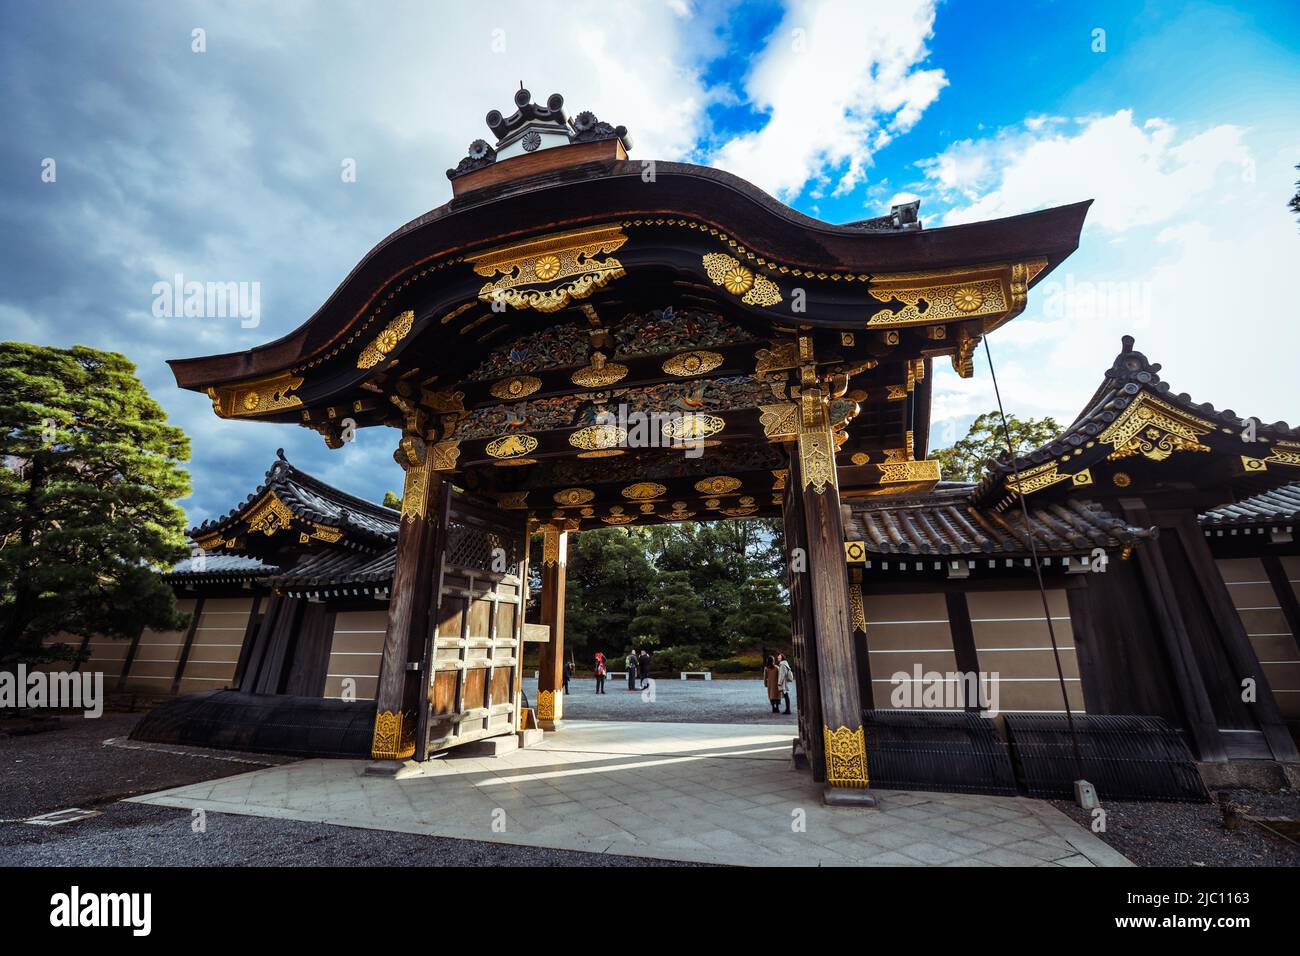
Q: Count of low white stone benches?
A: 2